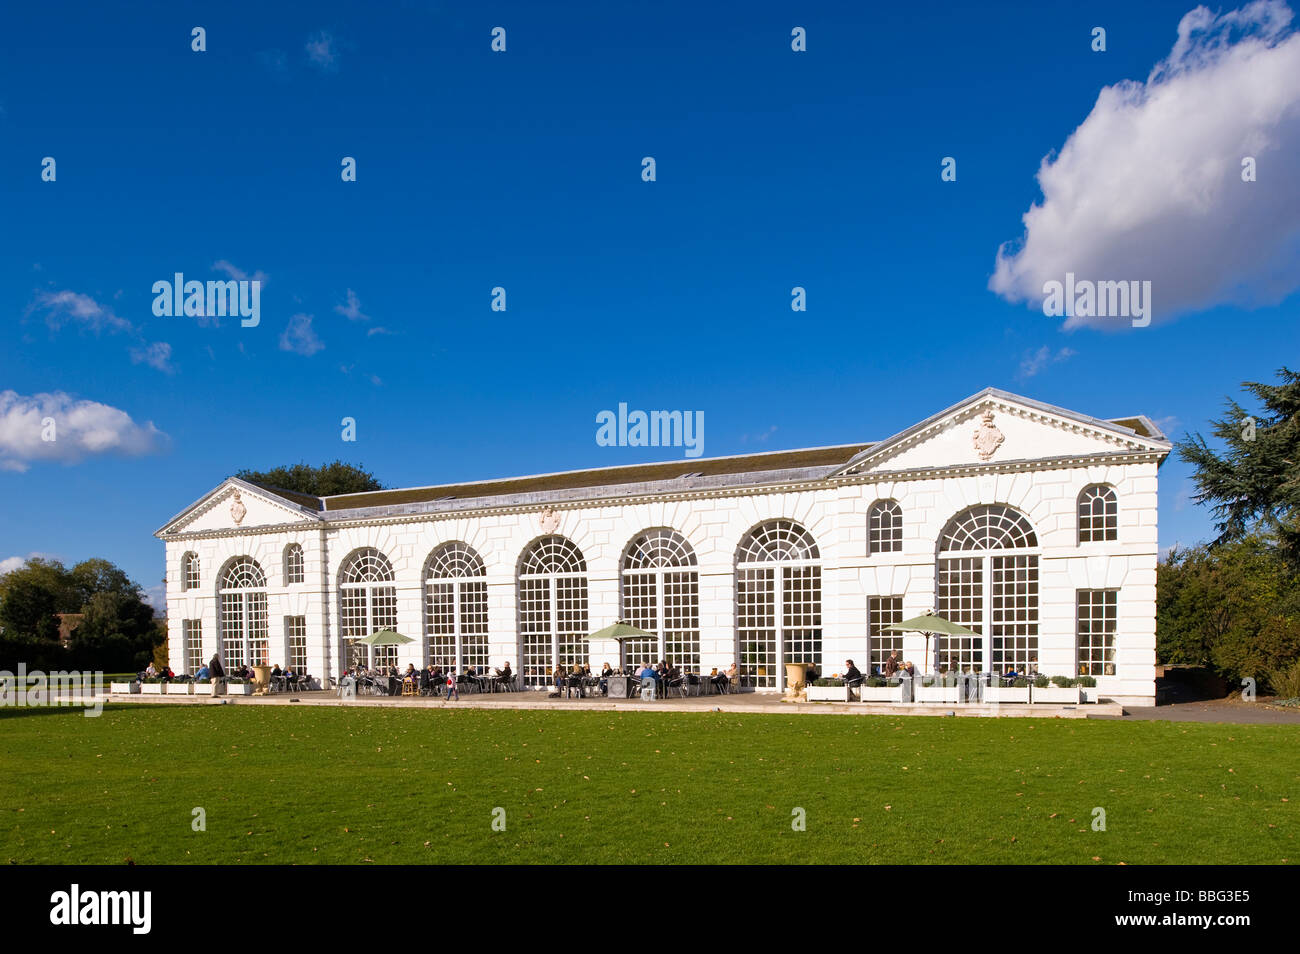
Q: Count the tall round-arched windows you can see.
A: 7